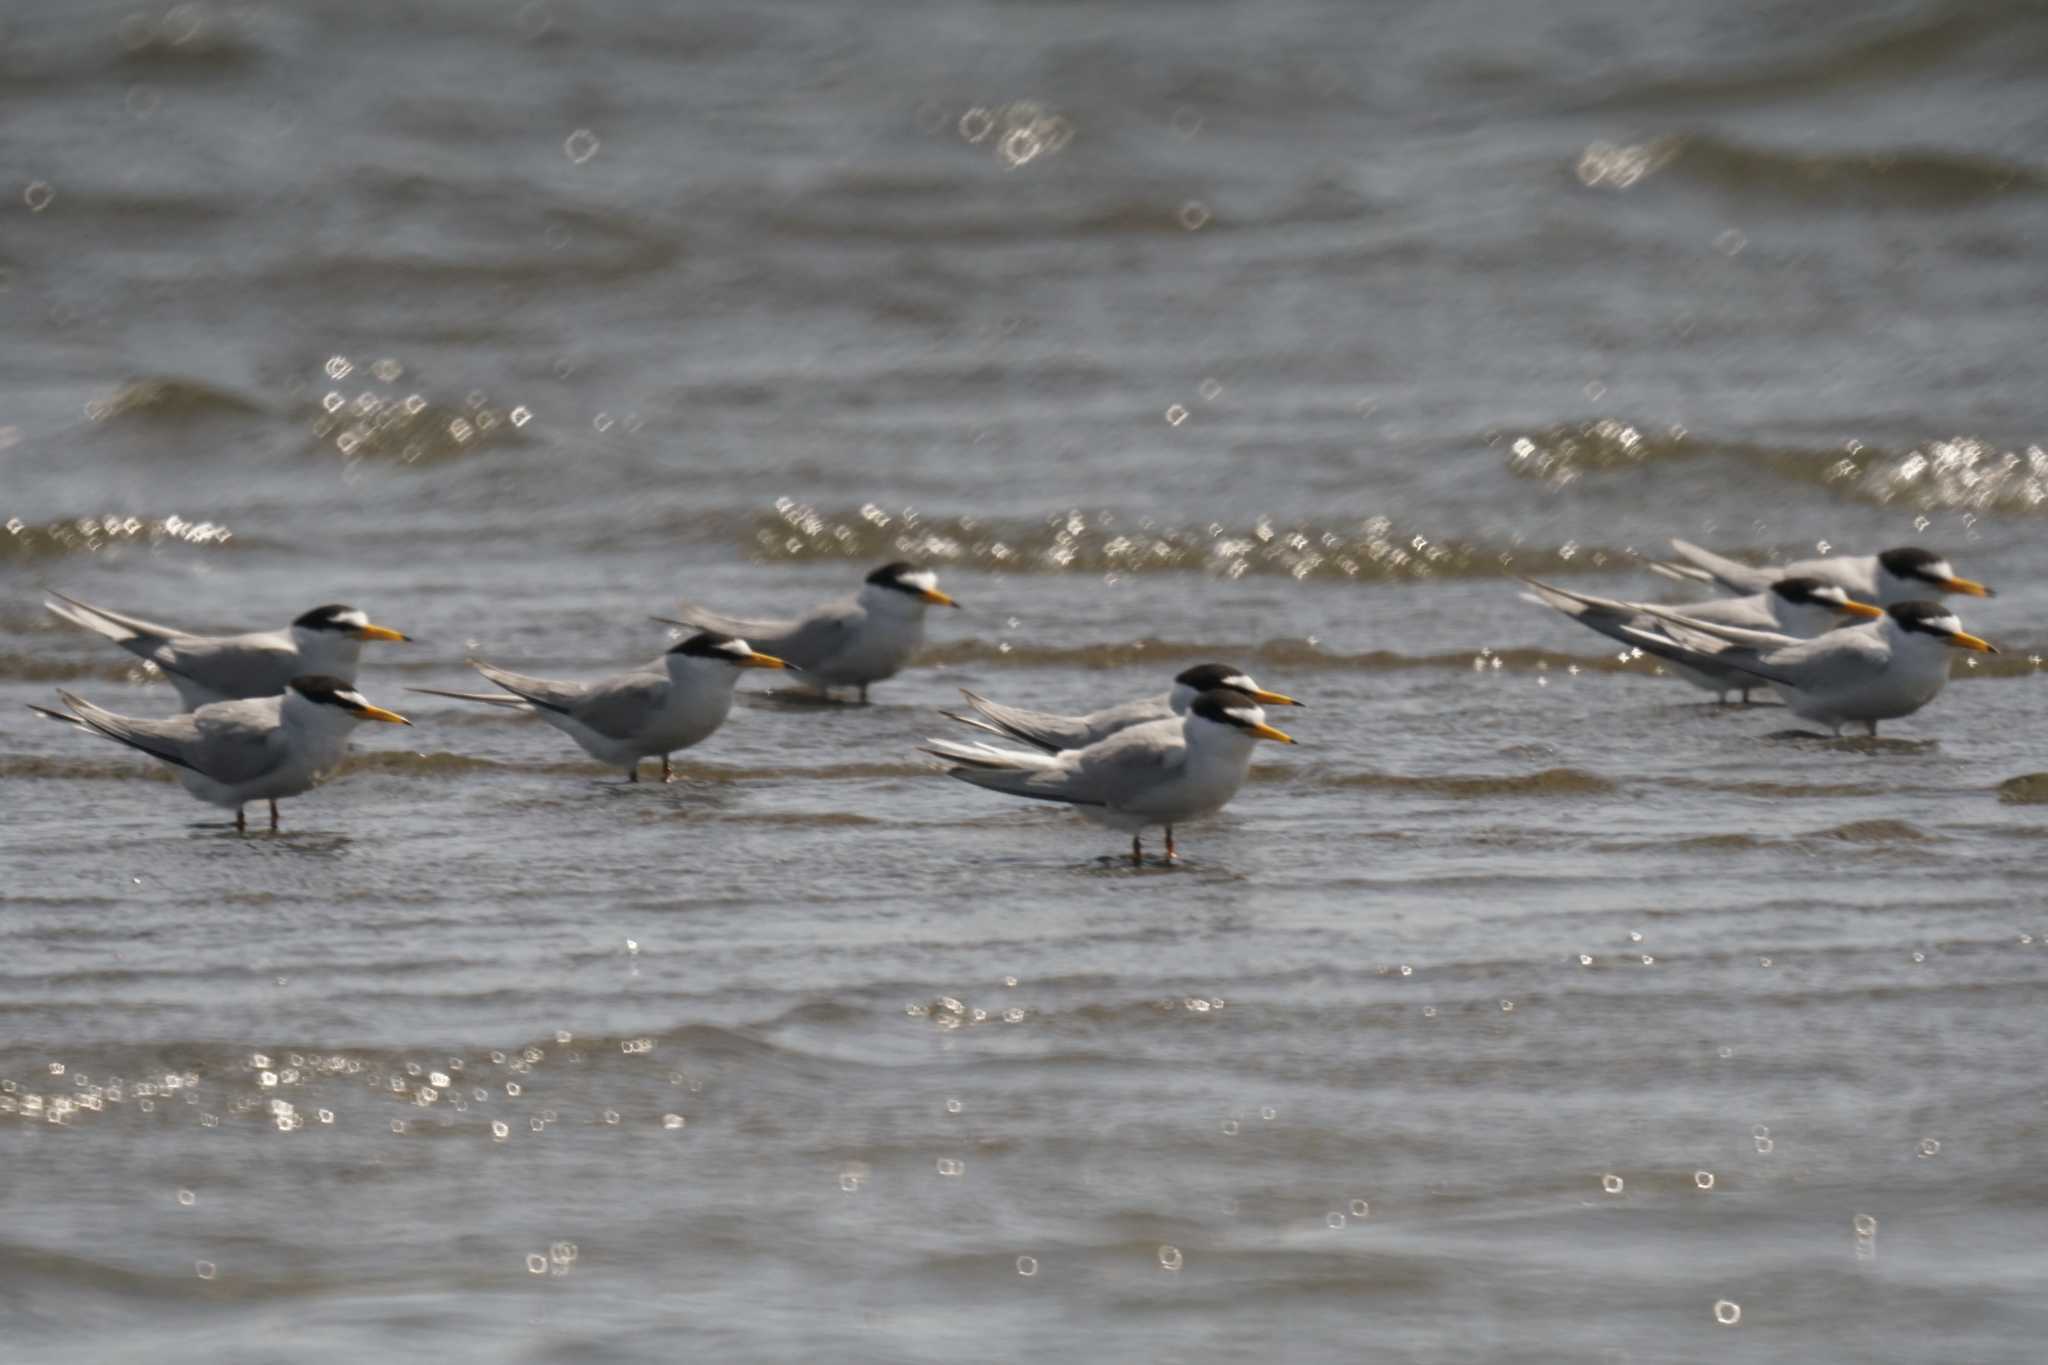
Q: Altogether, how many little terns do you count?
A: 9